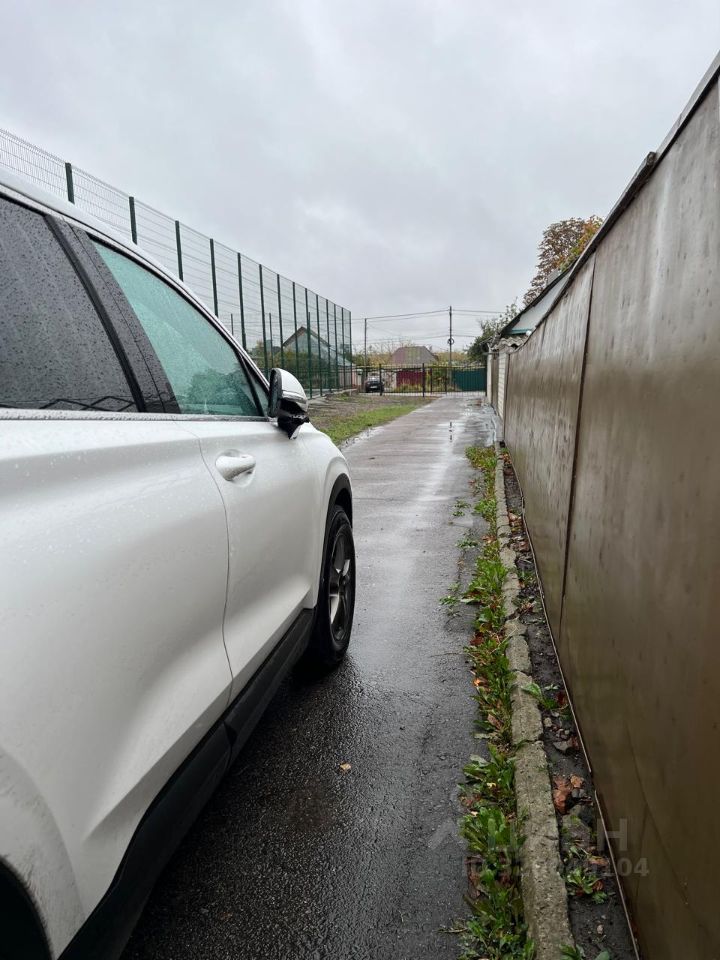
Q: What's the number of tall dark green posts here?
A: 14